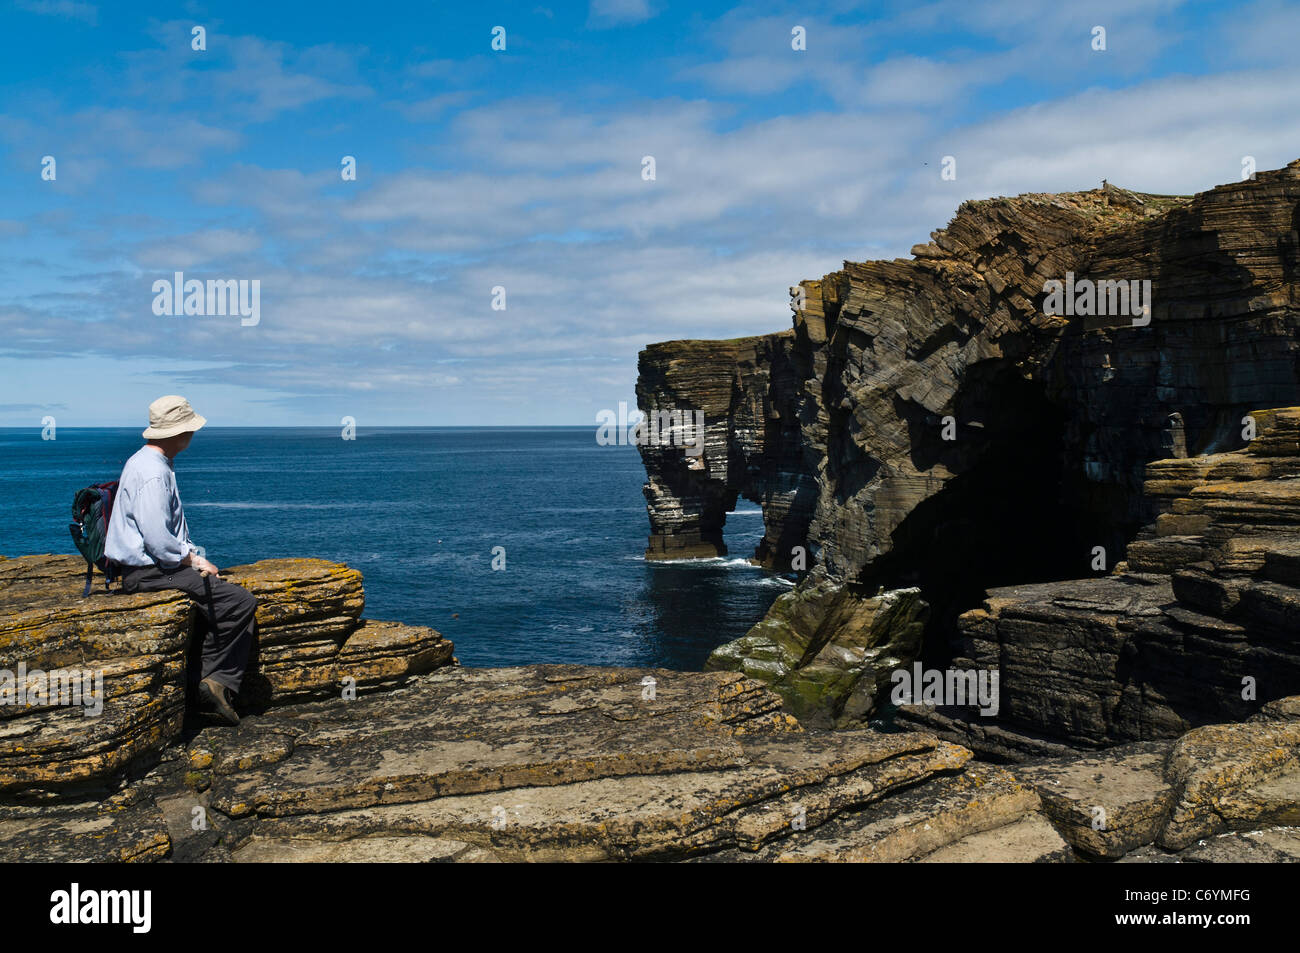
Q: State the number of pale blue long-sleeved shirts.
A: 1